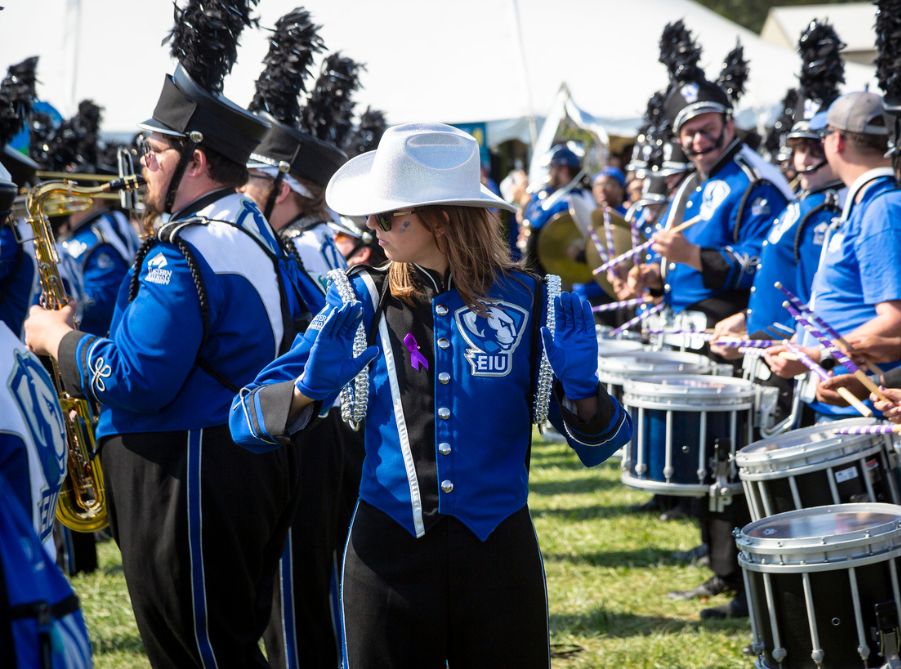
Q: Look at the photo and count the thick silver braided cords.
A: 2